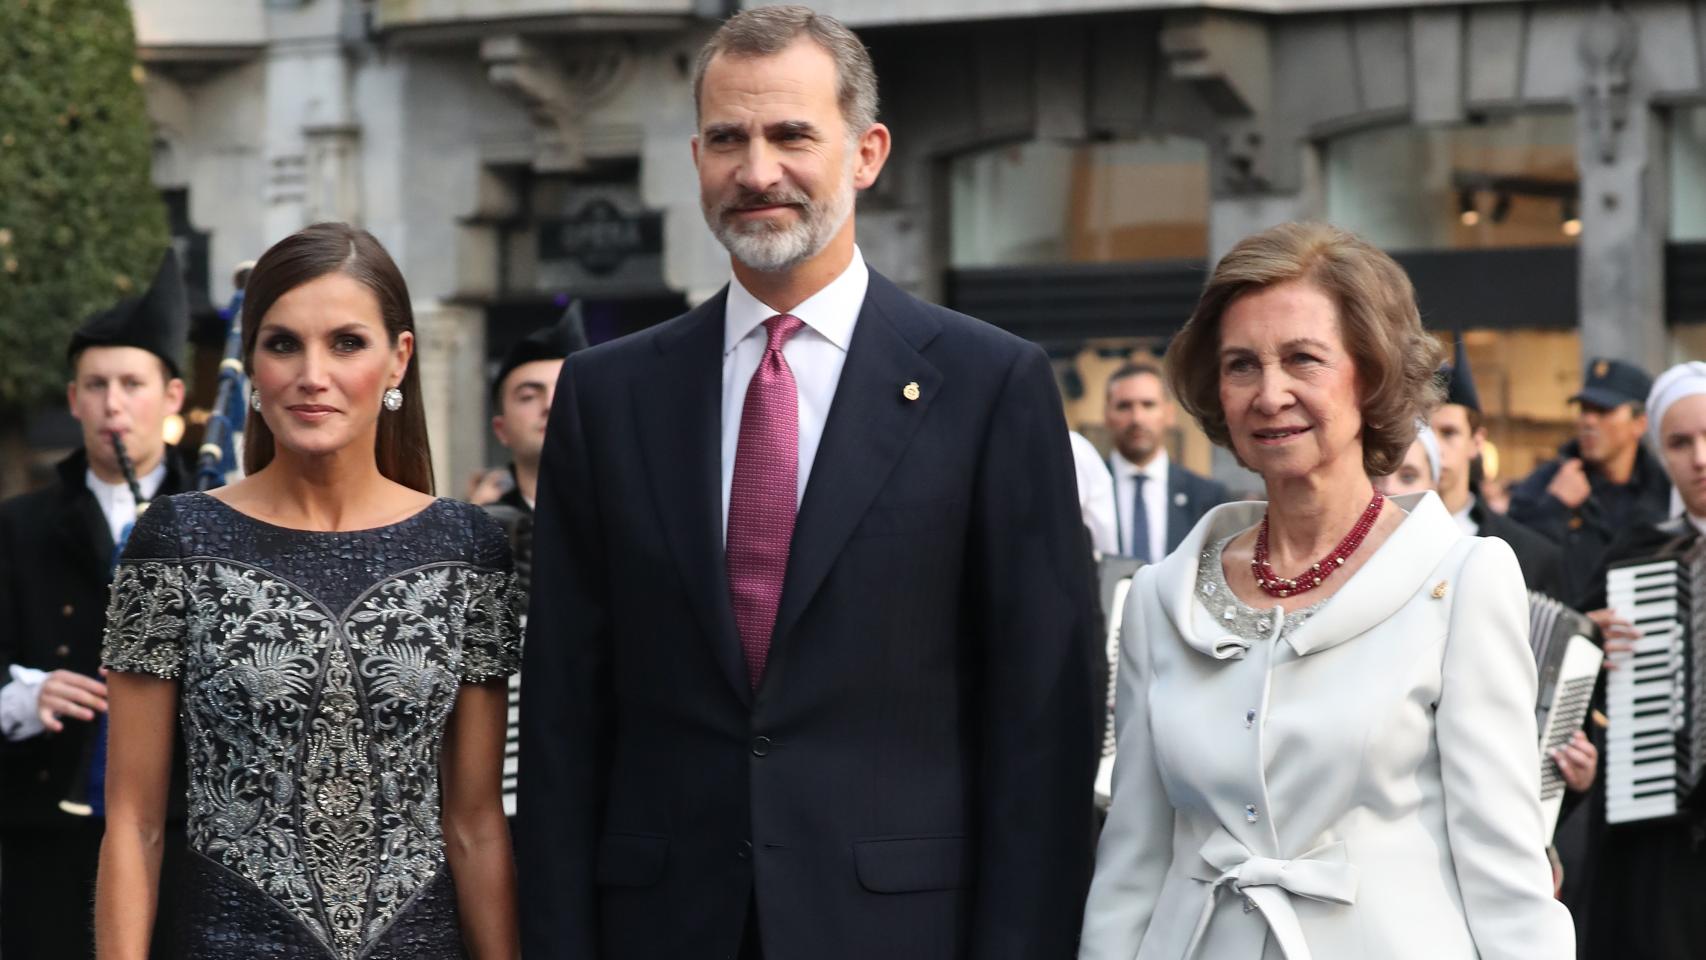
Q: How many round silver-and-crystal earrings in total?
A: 2